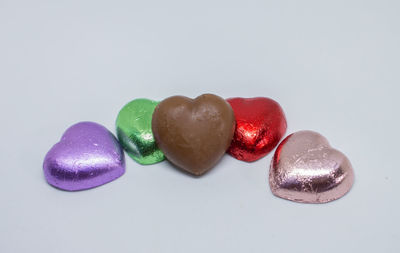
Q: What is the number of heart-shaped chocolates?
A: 5